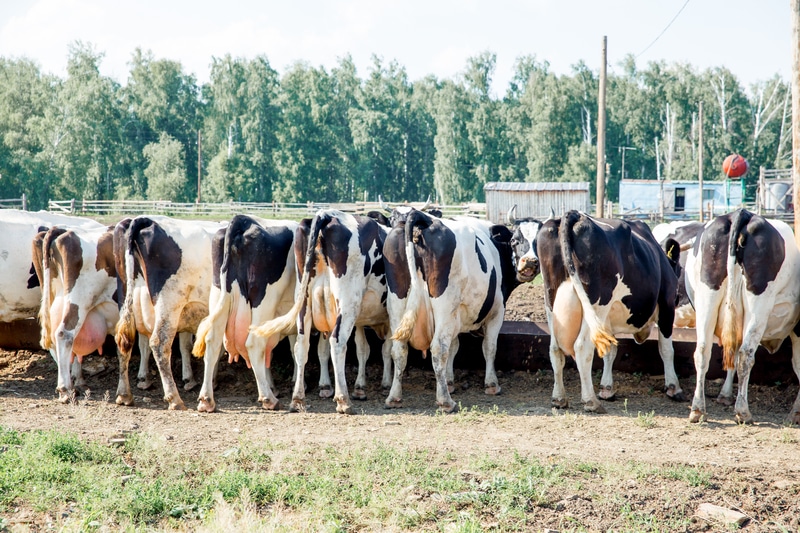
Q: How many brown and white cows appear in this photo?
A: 1